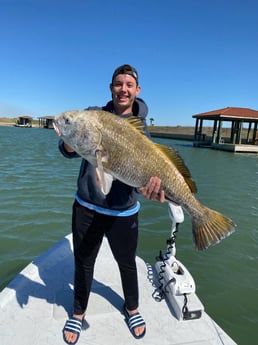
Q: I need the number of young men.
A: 1